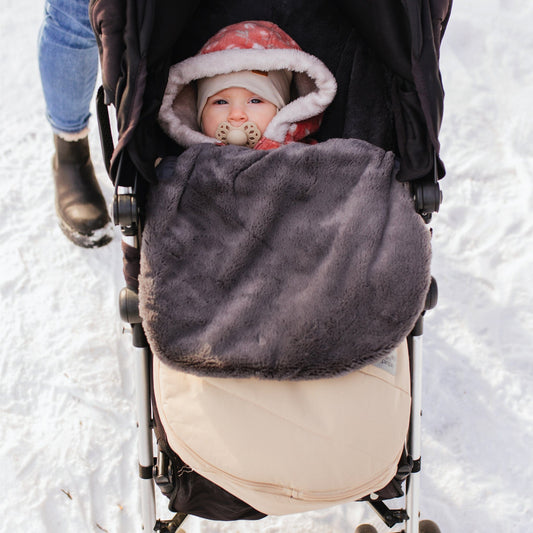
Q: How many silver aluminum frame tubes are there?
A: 2